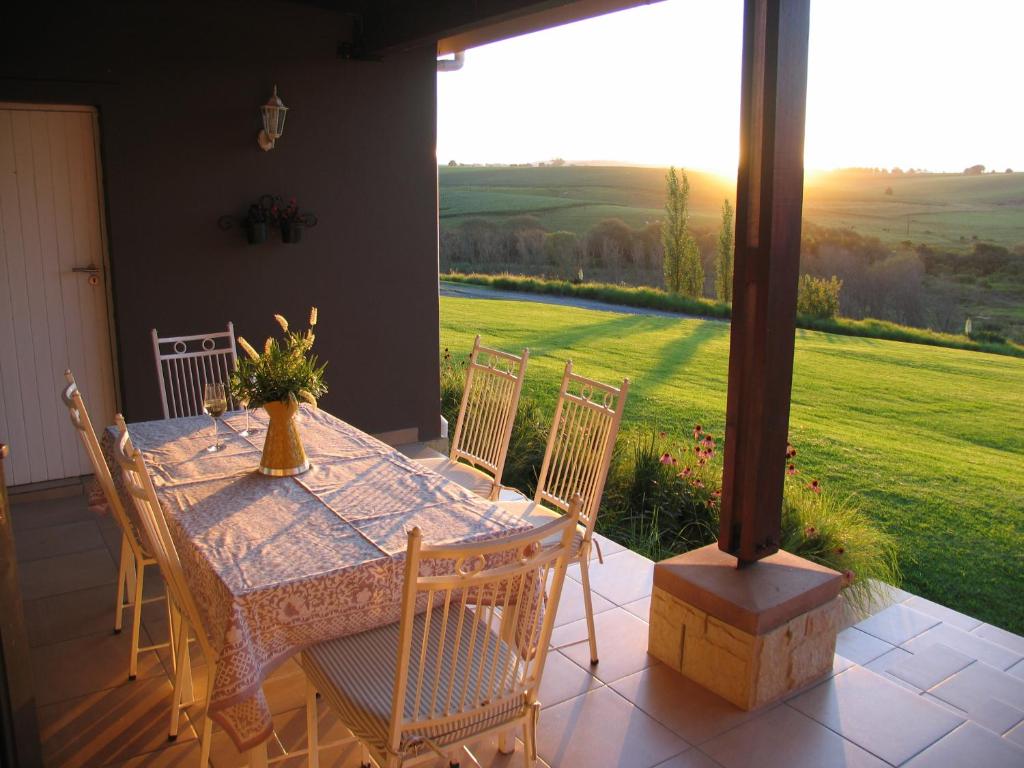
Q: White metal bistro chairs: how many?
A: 6